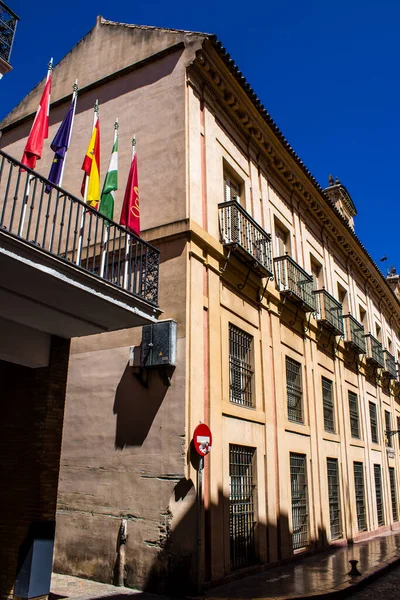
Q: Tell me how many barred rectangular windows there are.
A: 12